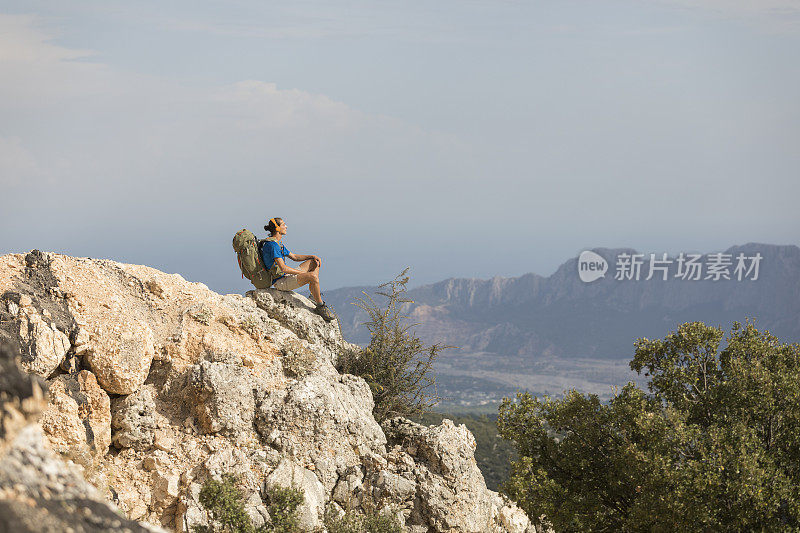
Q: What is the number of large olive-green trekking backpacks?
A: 1